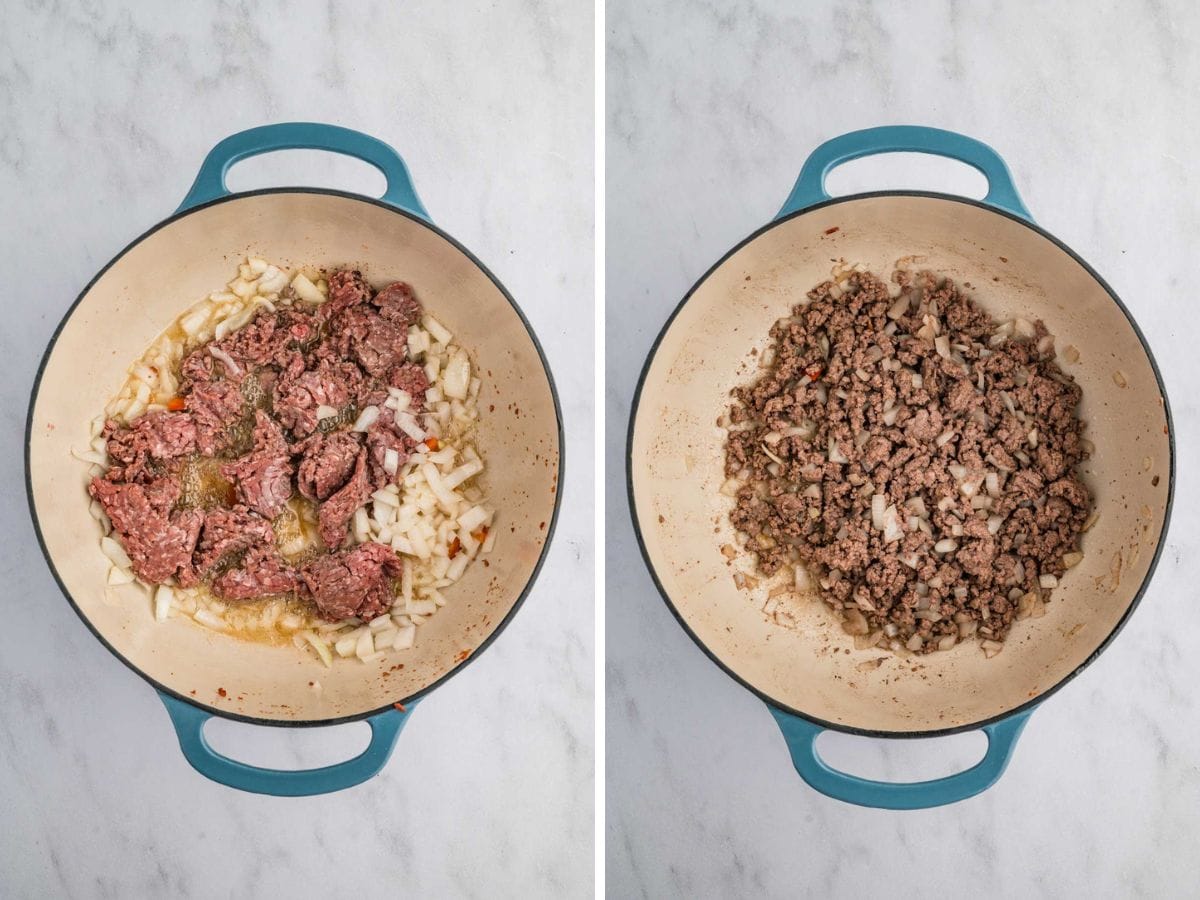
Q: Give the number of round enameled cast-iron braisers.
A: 2